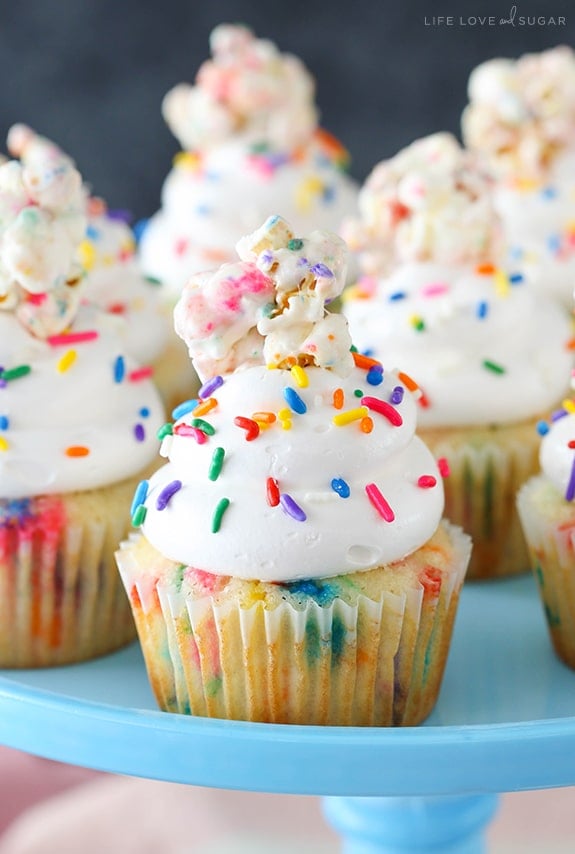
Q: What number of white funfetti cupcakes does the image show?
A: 7